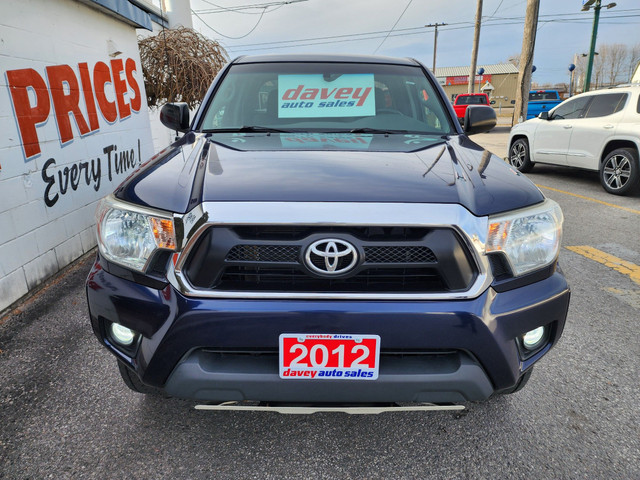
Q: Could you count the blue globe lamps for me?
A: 3